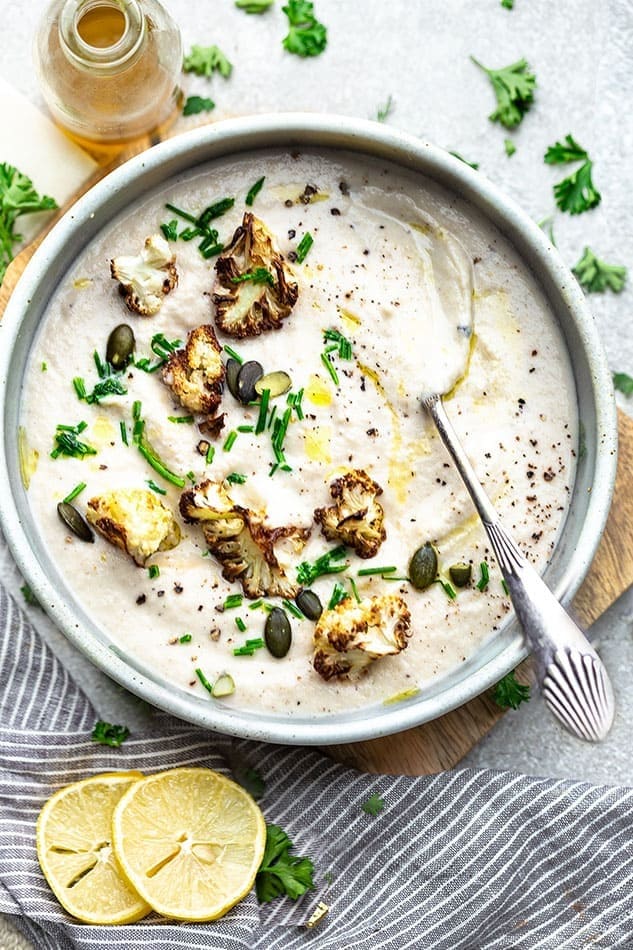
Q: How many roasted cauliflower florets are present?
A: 7